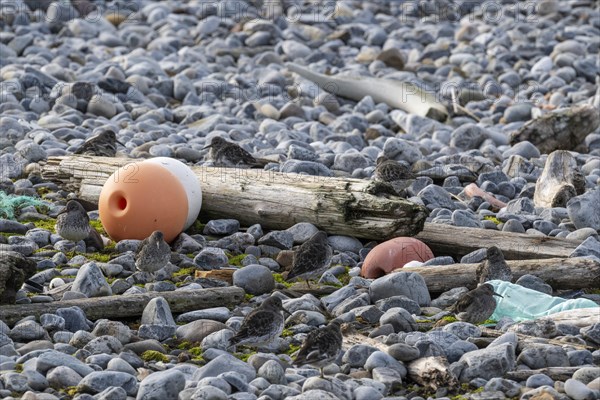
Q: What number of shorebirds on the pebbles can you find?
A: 10